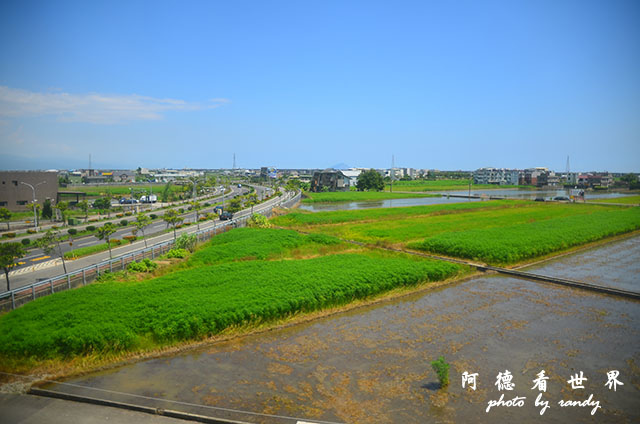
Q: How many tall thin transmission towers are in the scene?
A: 4